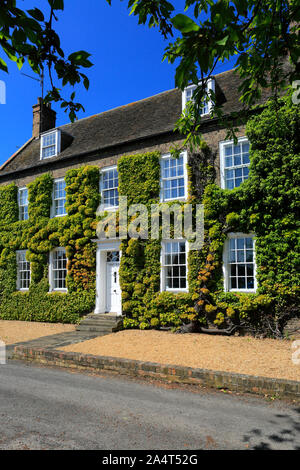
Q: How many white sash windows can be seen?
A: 11